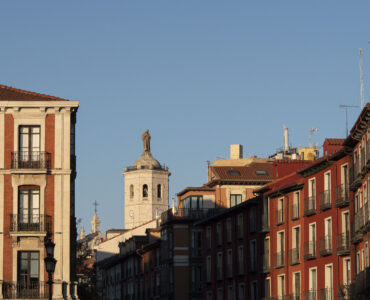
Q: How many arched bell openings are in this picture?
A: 3